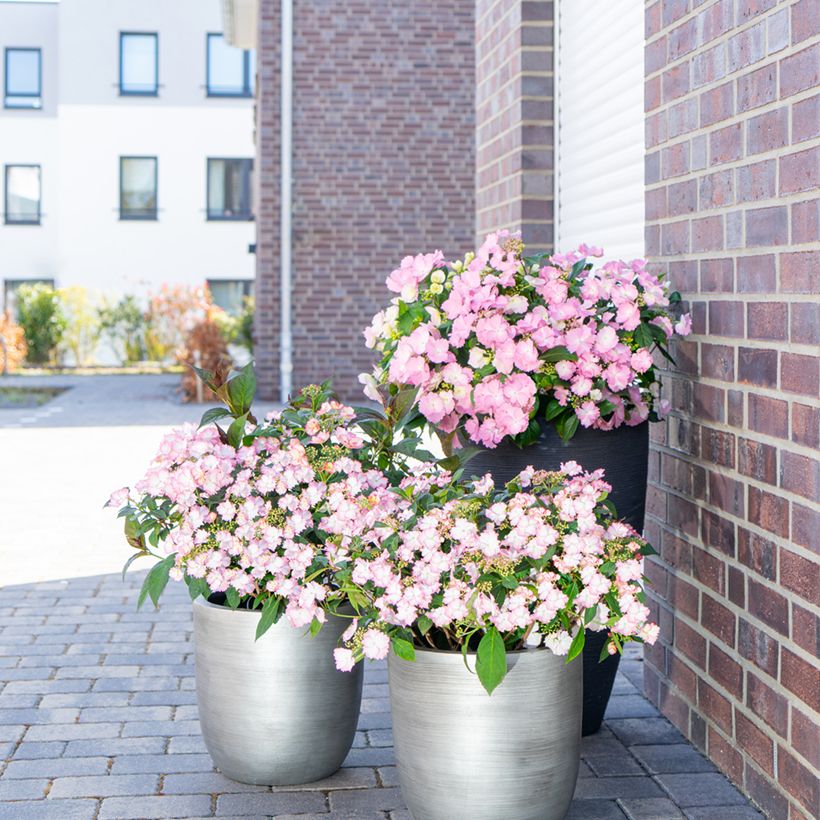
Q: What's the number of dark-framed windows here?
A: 8